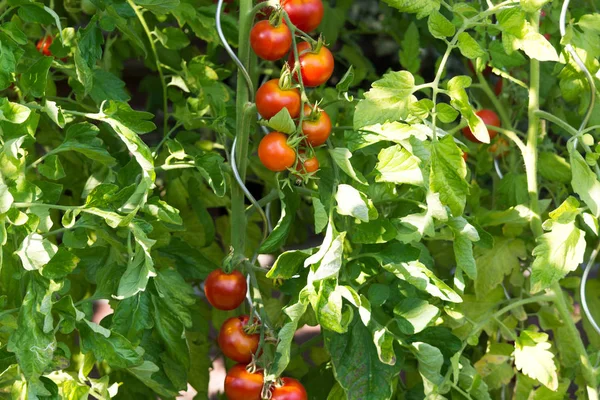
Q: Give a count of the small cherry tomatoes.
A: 13